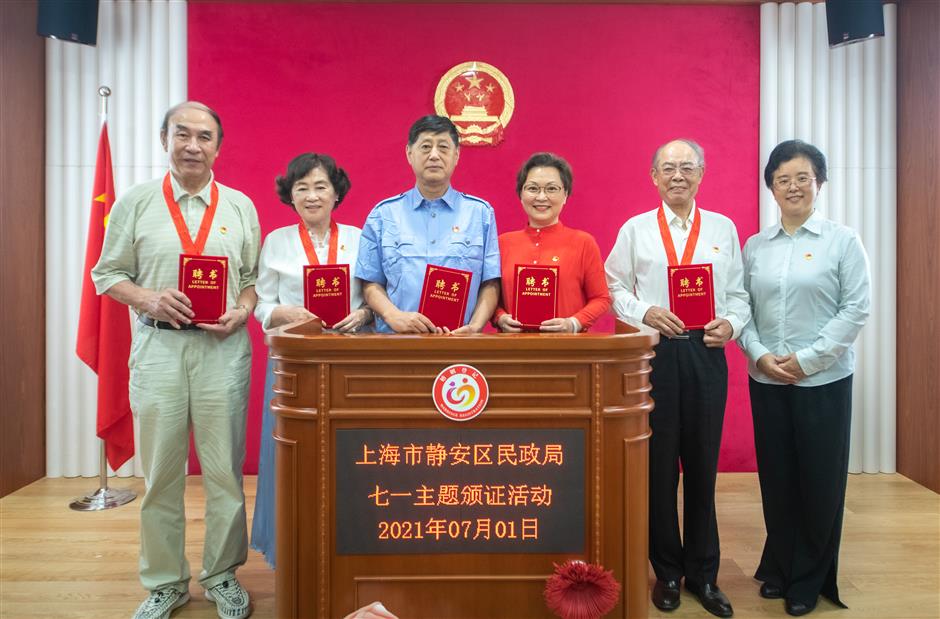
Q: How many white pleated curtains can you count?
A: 2